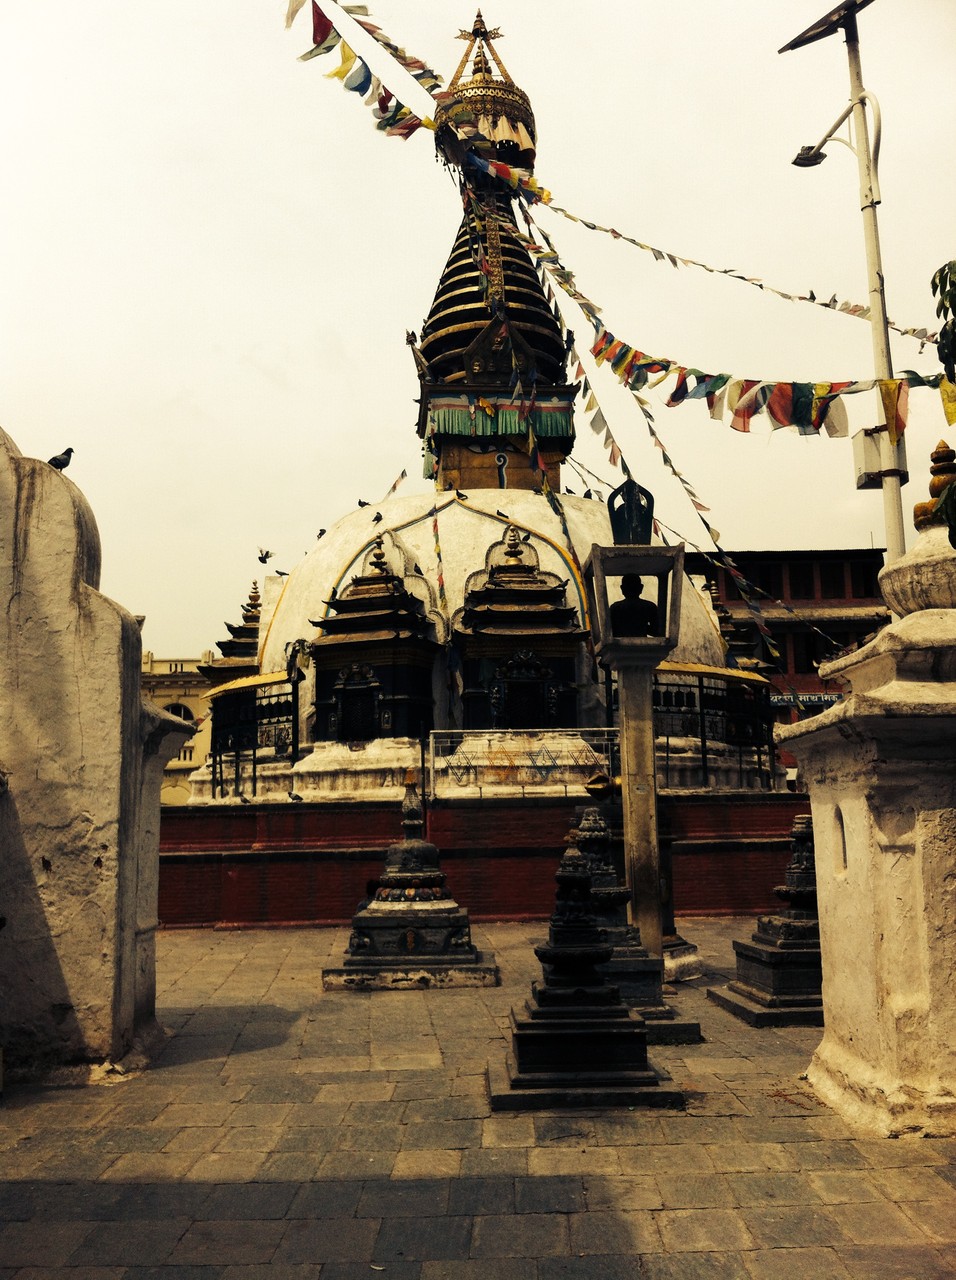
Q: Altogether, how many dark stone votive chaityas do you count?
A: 4